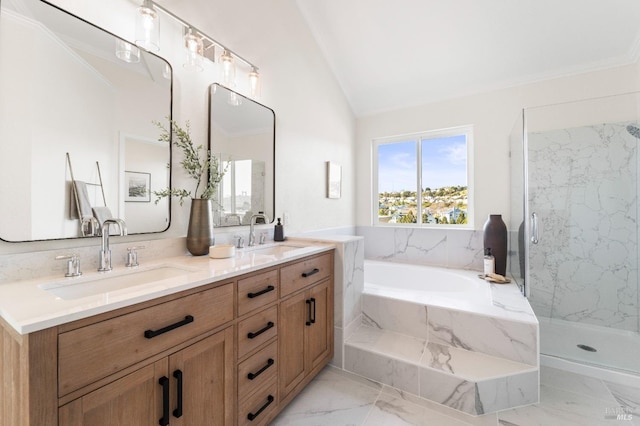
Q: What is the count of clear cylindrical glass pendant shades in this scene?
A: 4